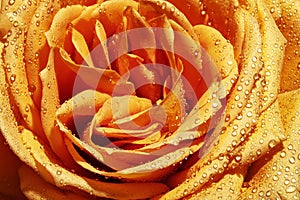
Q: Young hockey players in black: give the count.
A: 0